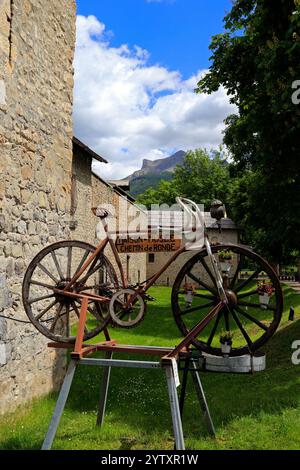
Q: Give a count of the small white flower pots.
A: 4